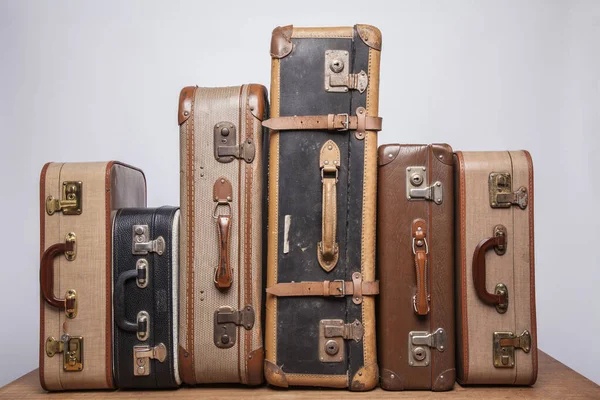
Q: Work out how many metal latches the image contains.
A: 12